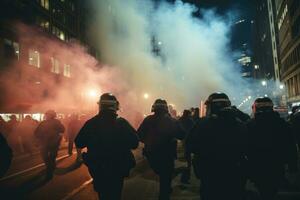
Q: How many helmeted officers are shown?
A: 4